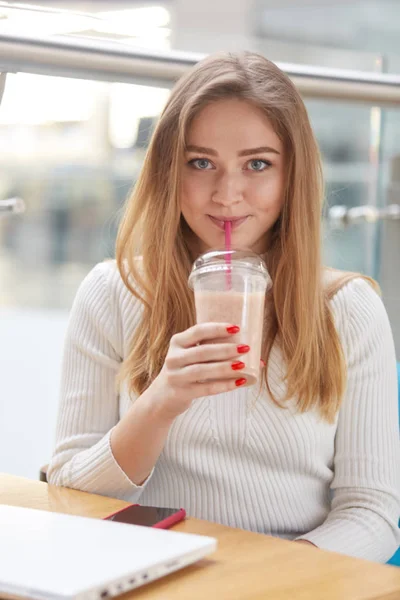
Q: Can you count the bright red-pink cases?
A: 1